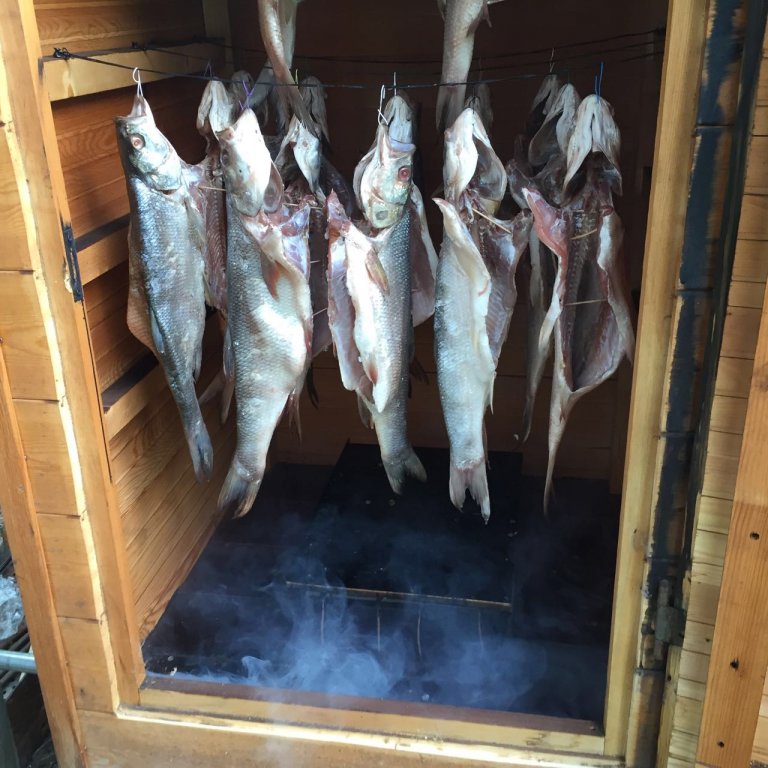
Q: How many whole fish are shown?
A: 5